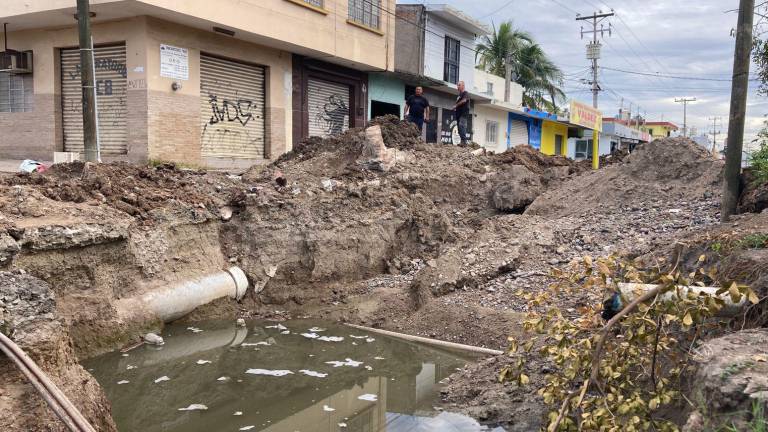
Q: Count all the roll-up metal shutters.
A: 4